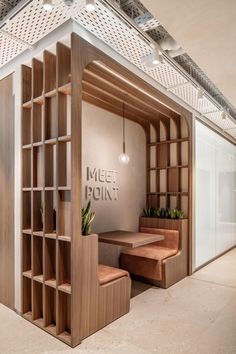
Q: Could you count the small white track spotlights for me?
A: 5